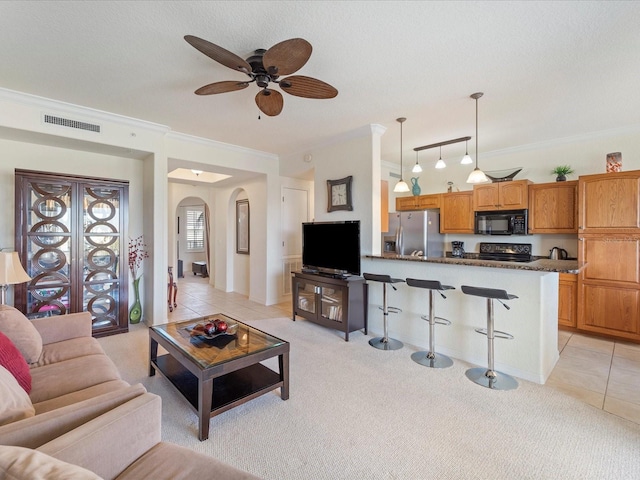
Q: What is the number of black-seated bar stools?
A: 3